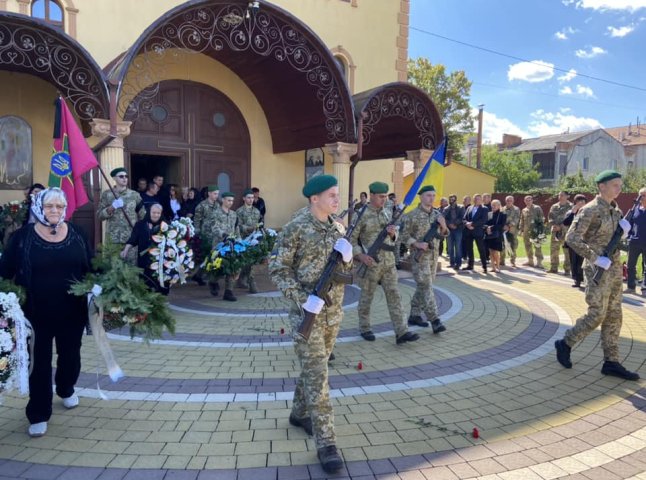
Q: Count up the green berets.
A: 8